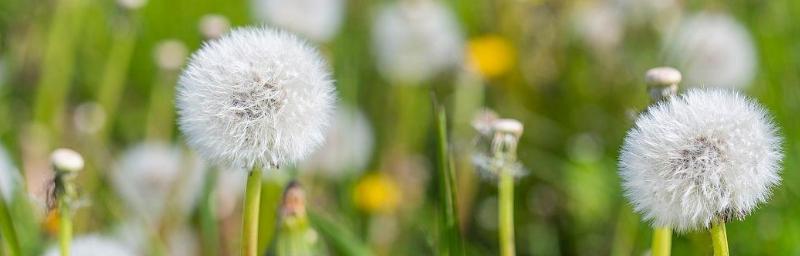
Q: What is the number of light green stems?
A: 5